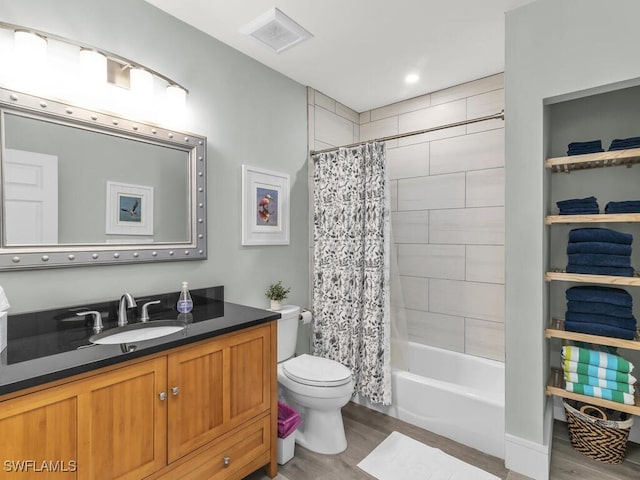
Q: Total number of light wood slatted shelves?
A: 5